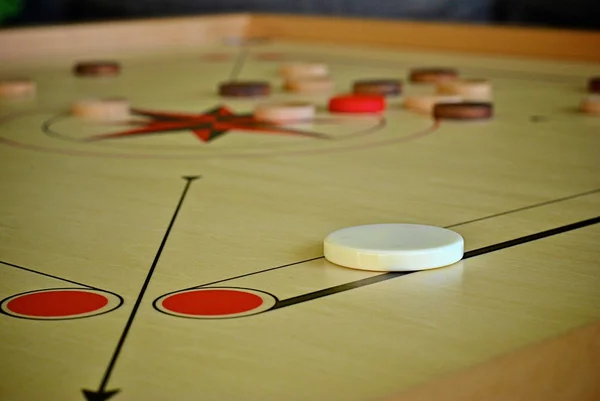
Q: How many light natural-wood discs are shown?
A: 8